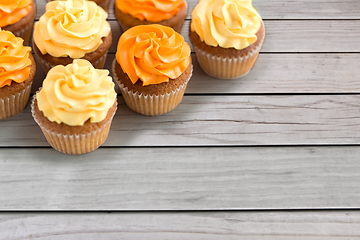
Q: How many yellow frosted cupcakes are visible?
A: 3